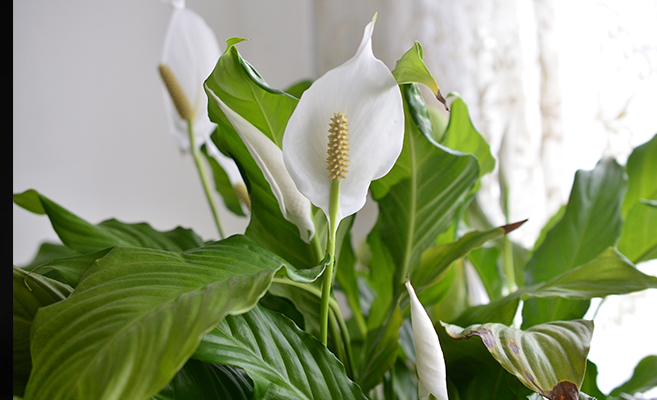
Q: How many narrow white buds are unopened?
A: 2